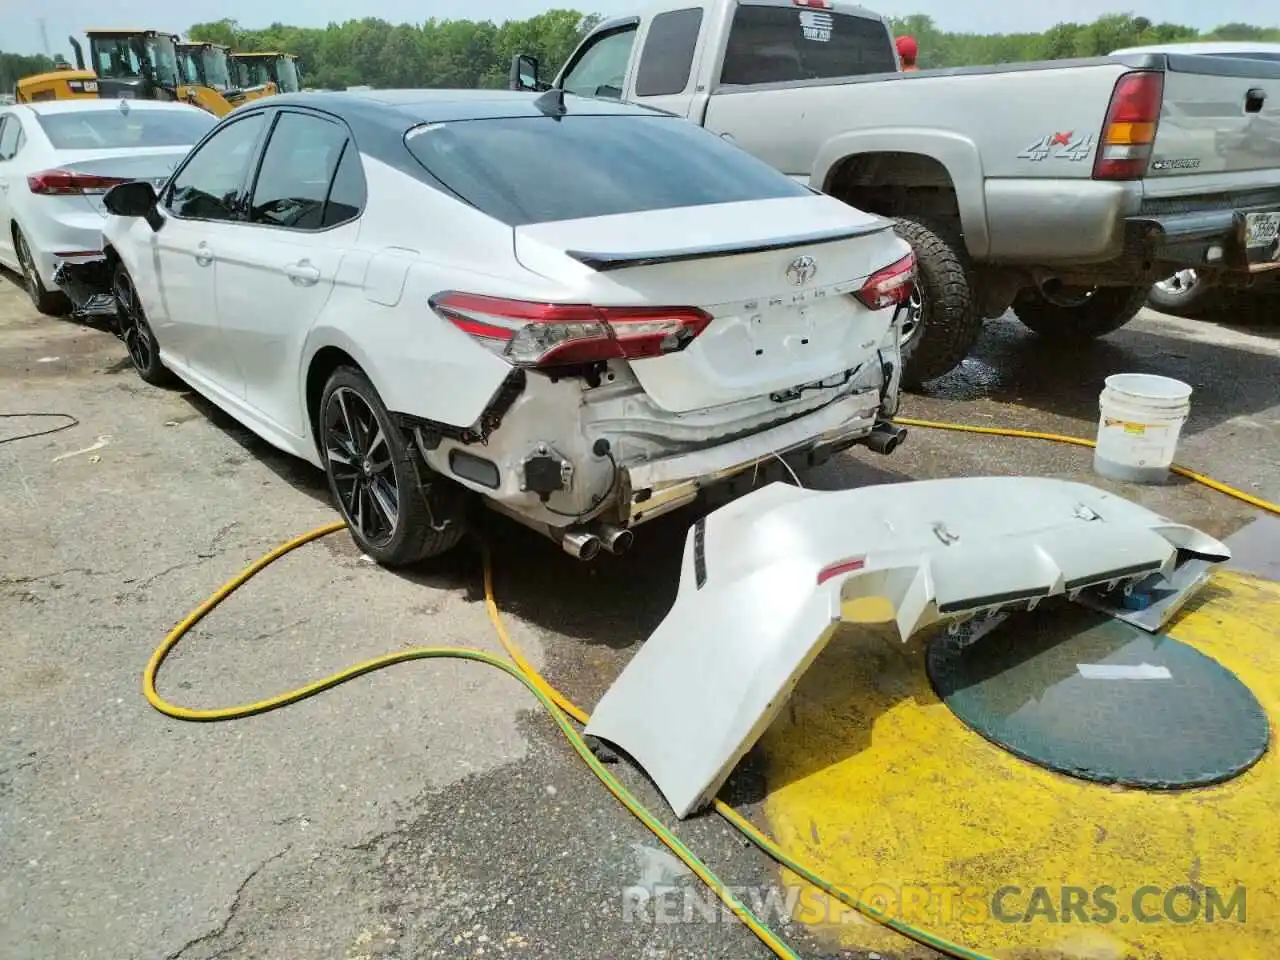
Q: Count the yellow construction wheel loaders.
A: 3